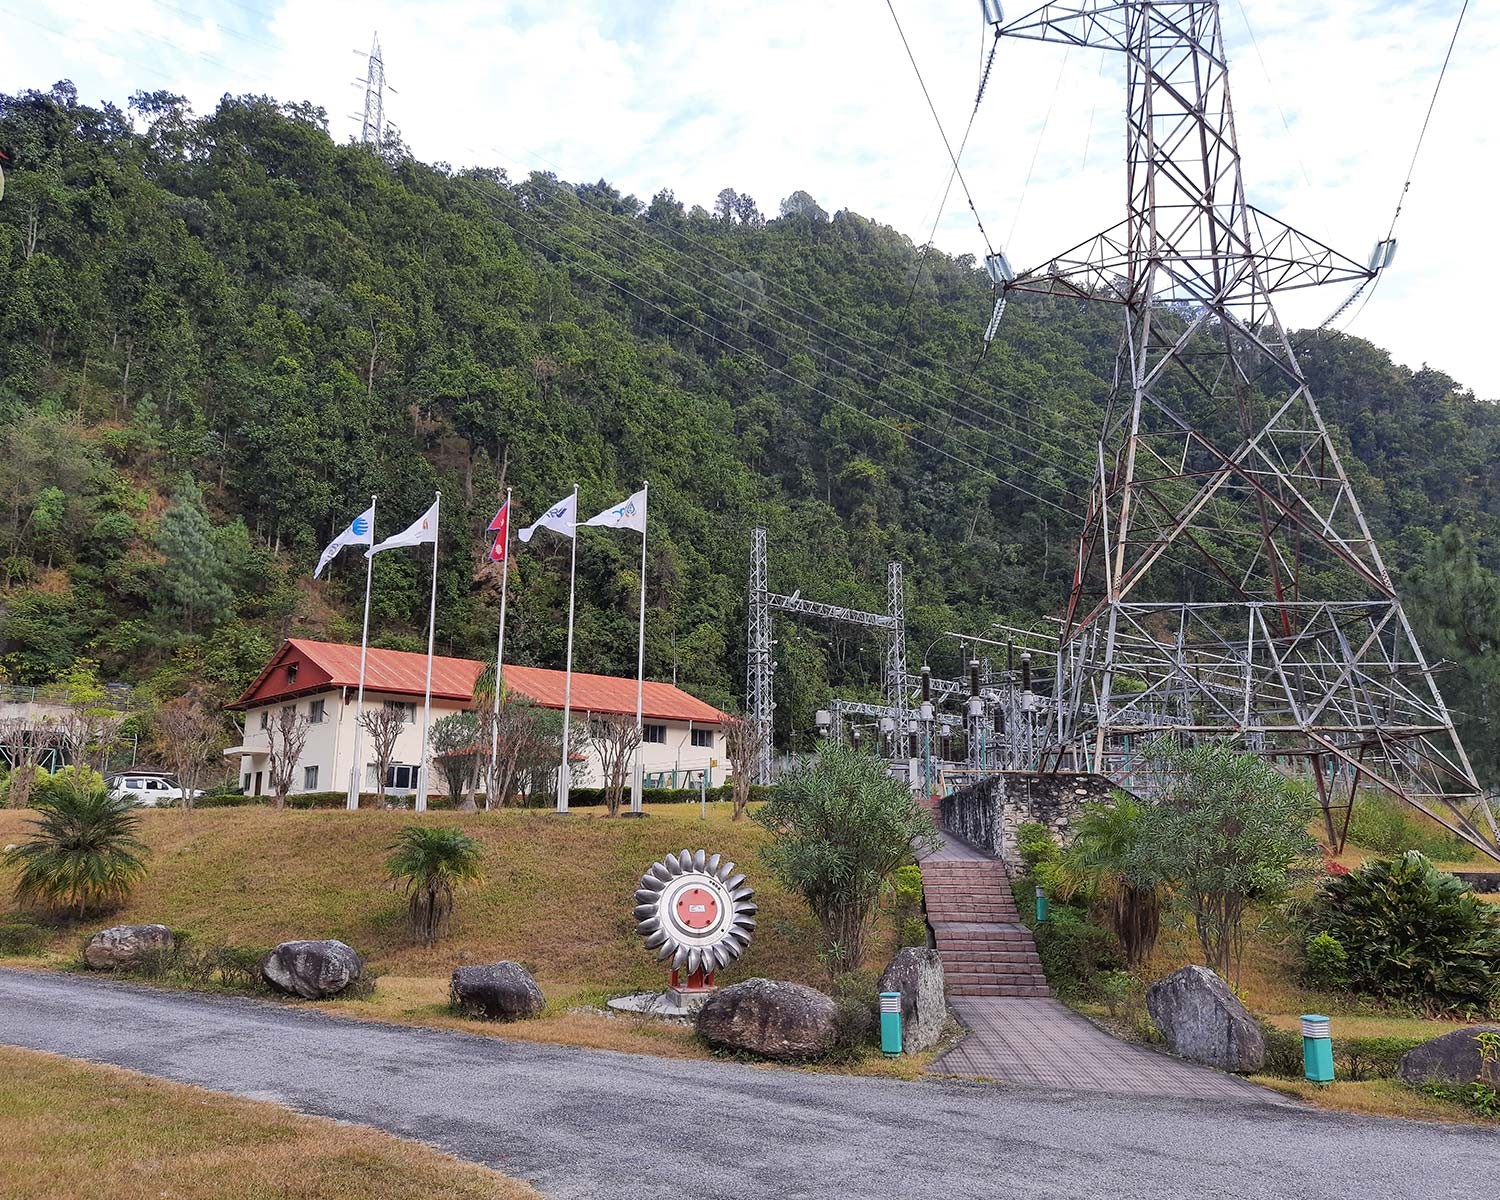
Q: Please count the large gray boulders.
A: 7